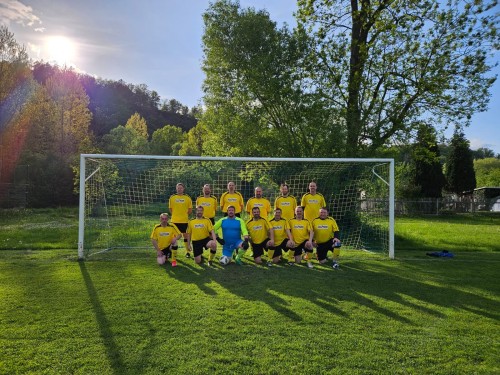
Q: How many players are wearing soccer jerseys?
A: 13